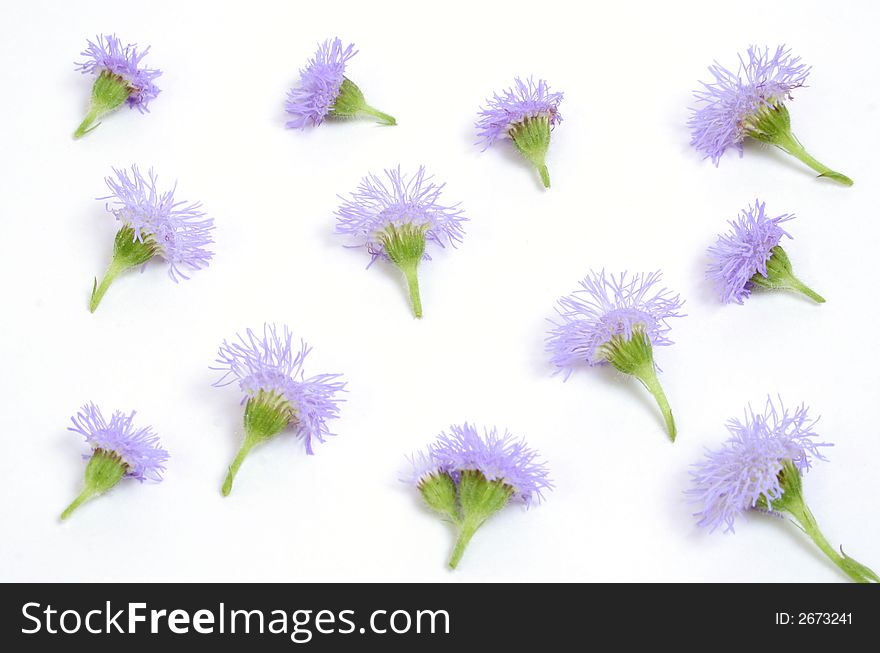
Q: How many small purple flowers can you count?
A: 12